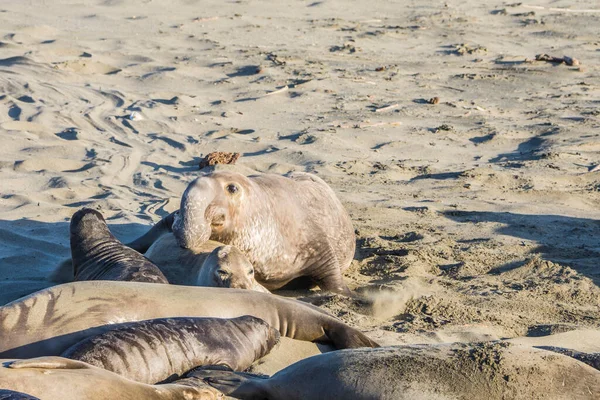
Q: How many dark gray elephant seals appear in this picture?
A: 2